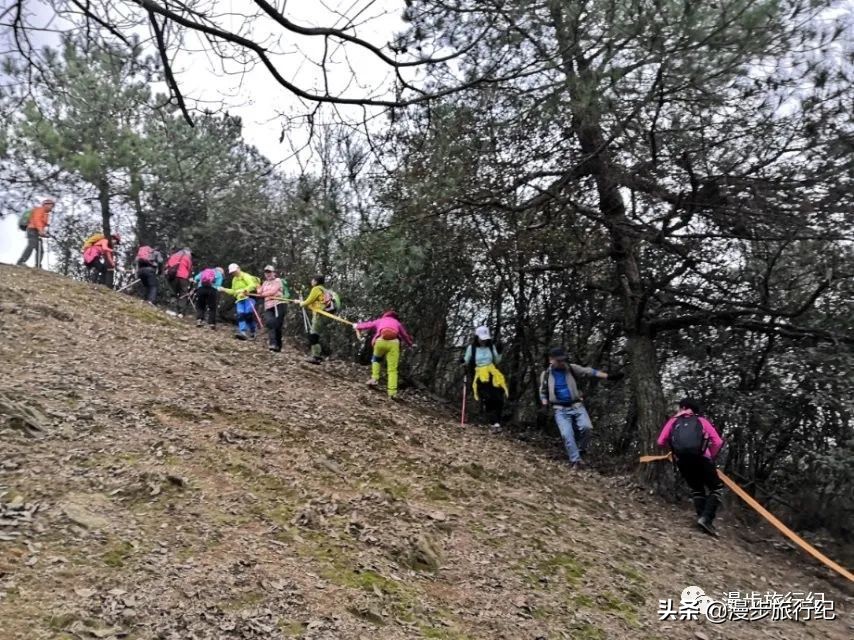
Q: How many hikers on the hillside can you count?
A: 12